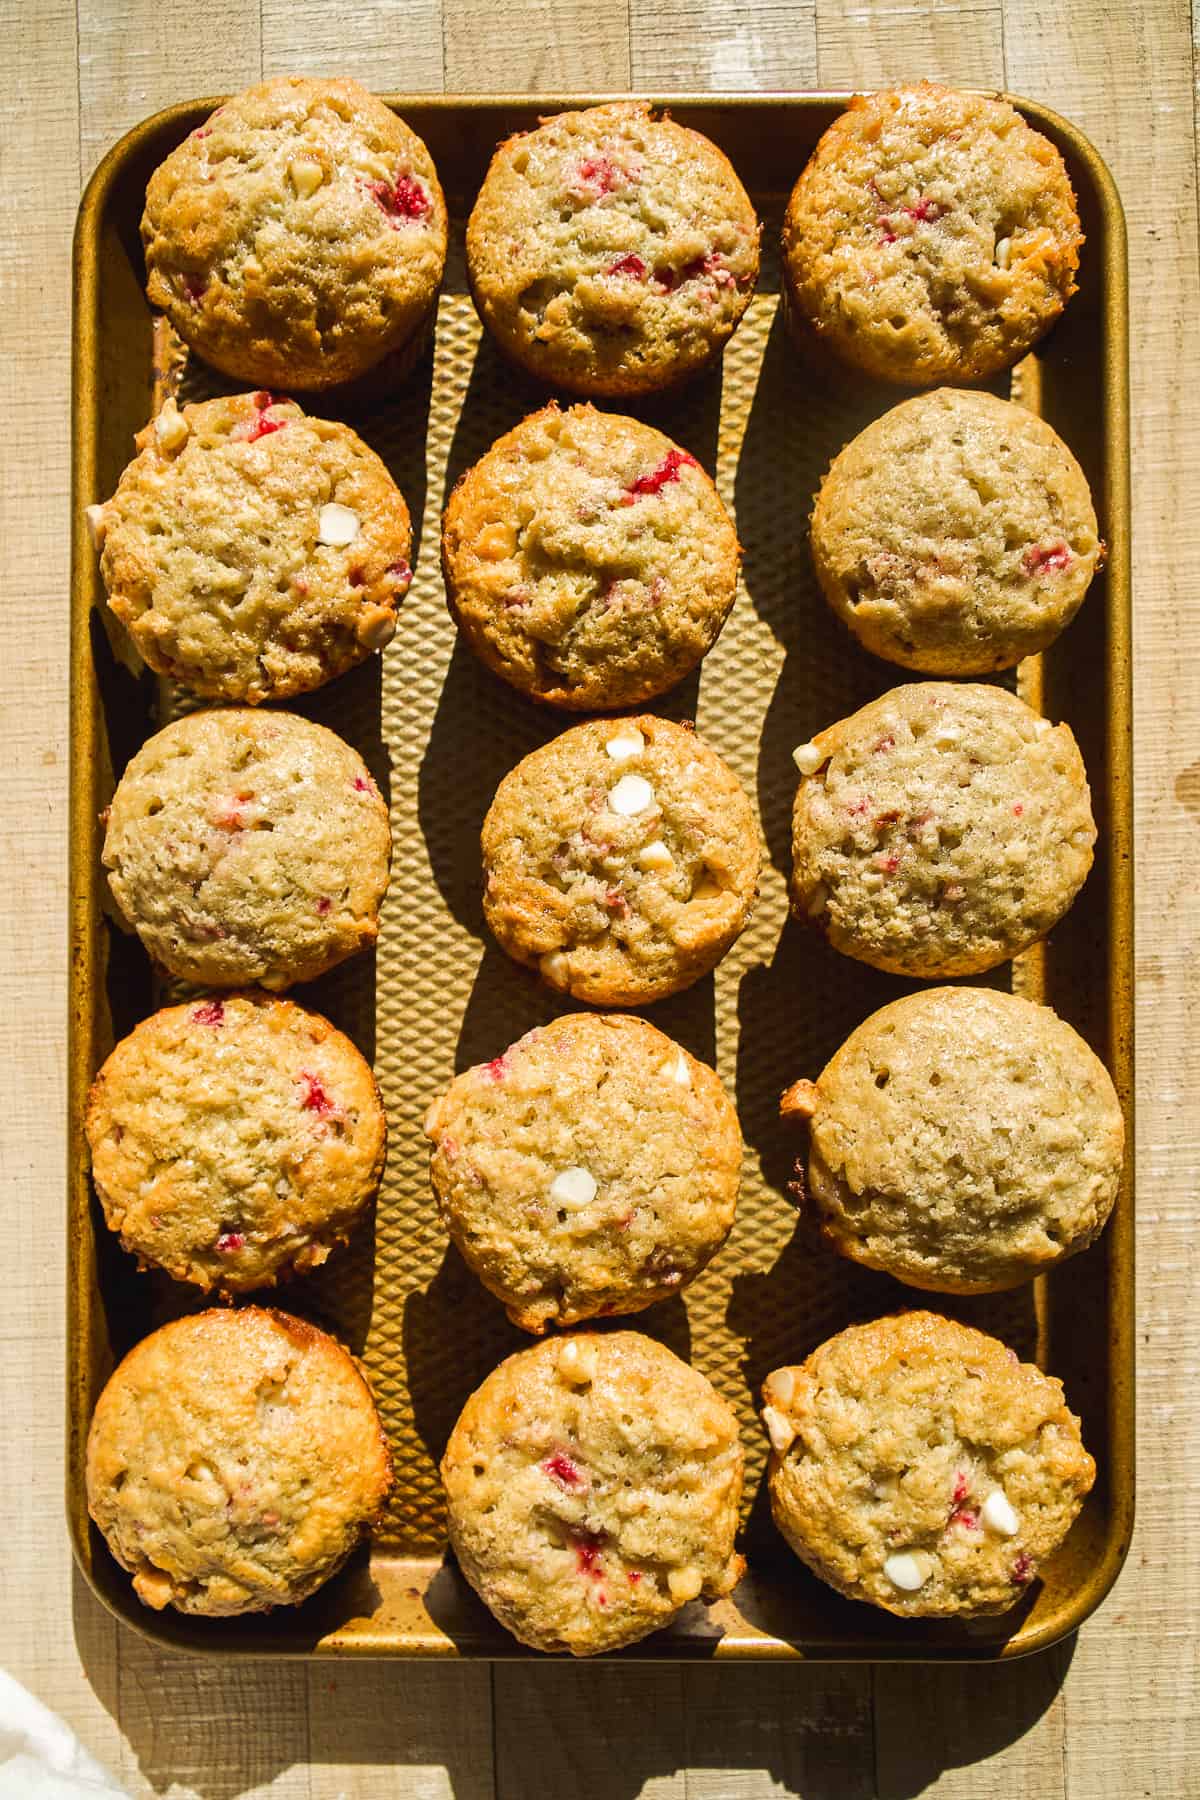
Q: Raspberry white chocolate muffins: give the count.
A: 15